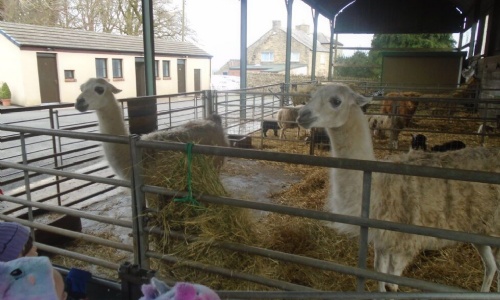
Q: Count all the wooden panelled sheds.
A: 1